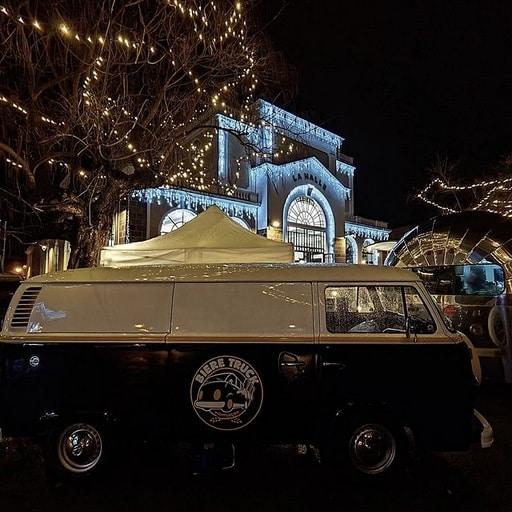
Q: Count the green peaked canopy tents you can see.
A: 0